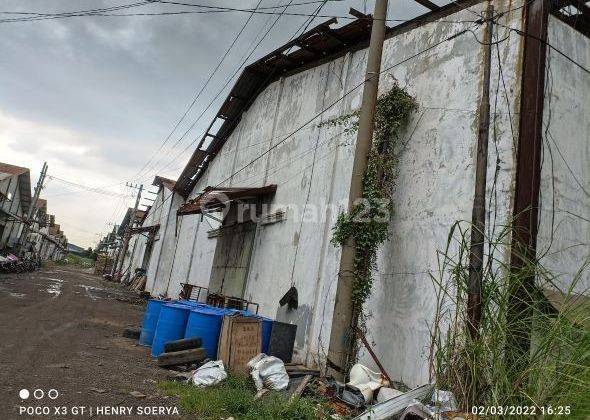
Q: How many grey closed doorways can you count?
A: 1